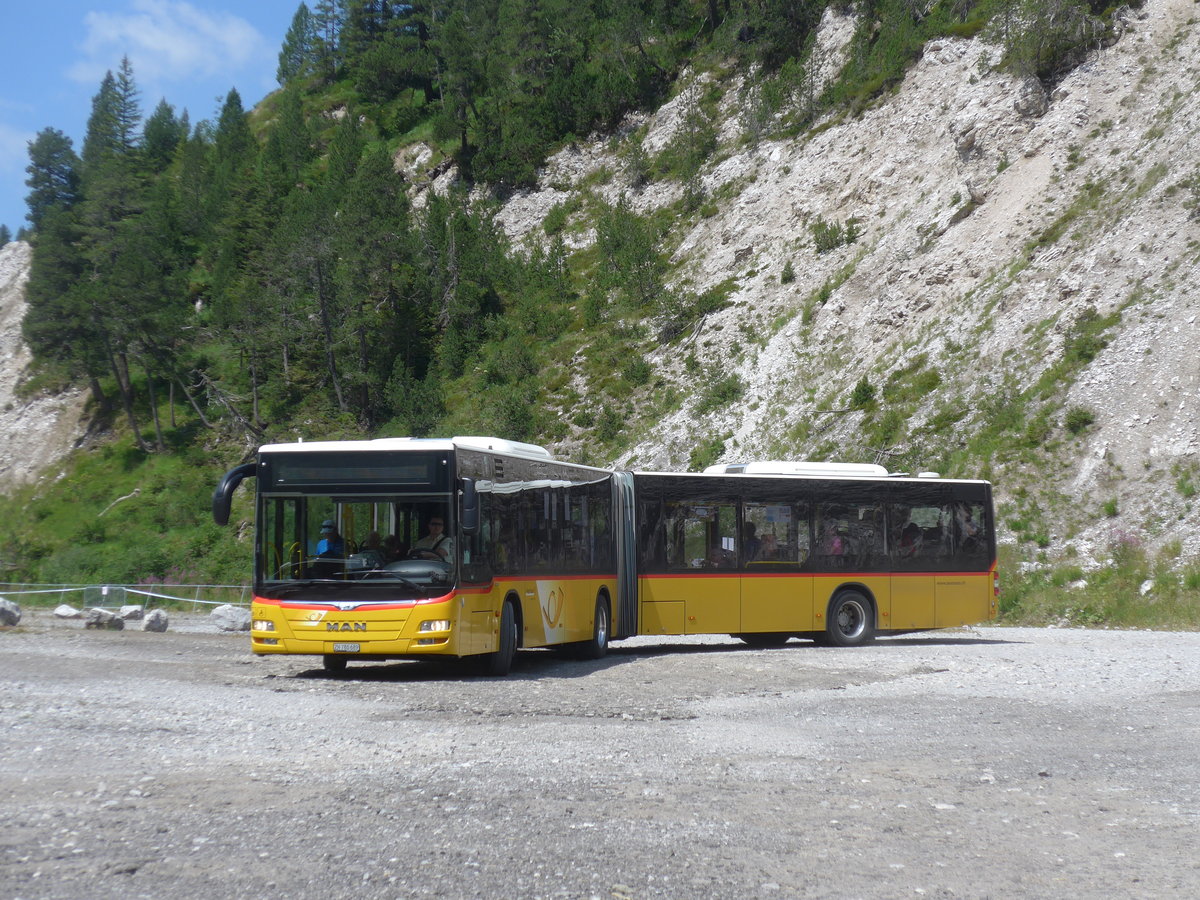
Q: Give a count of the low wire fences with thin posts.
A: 1